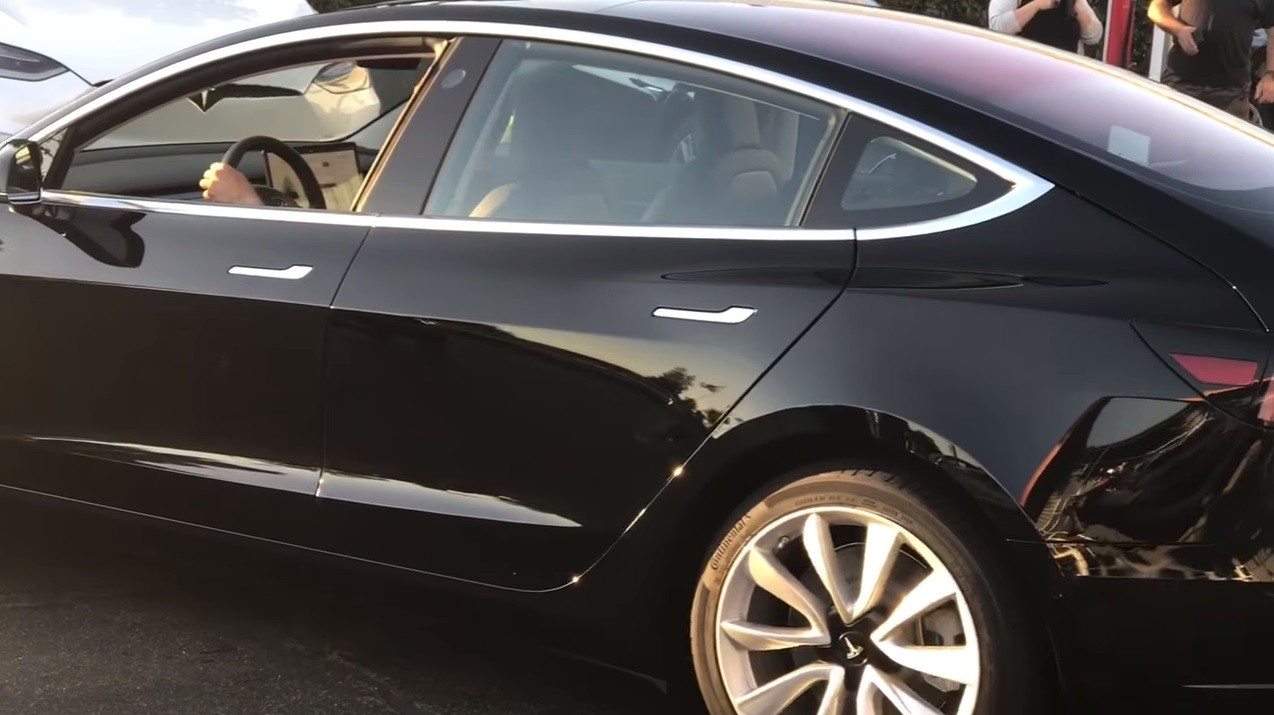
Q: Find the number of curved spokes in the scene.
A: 10